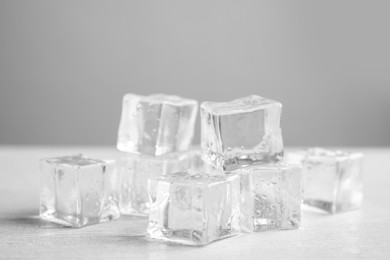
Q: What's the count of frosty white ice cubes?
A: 7